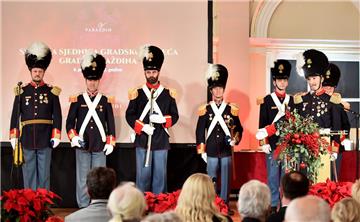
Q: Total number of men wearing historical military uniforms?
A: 7